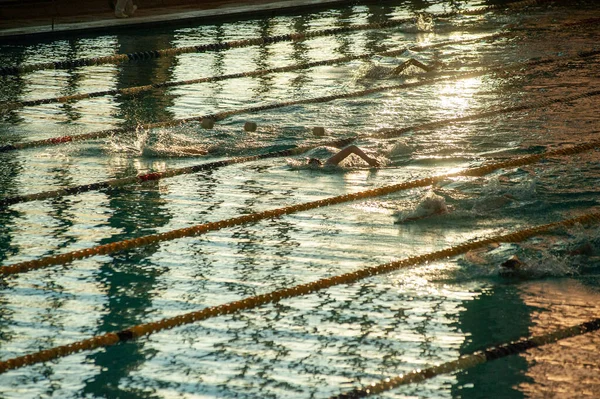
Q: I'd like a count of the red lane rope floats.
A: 2